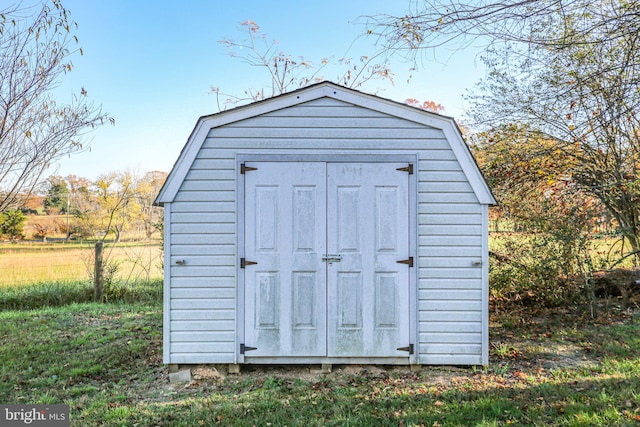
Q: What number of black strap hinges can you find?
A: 6